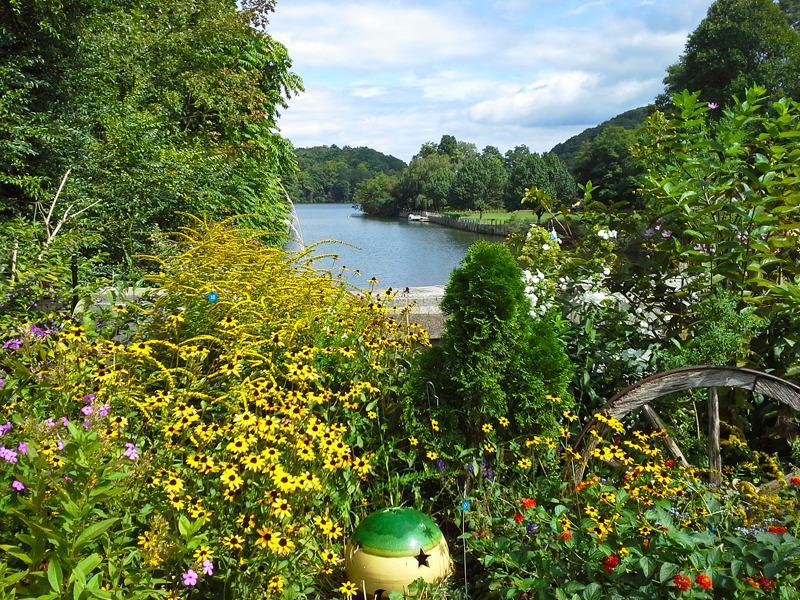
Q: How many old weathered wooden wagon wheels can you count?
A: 1